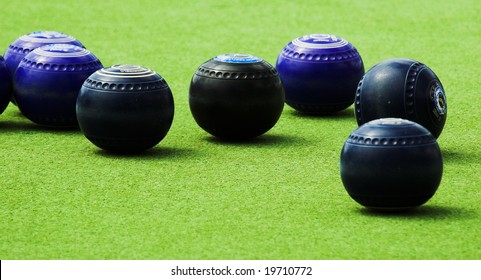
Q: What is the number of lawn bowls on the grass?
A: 8